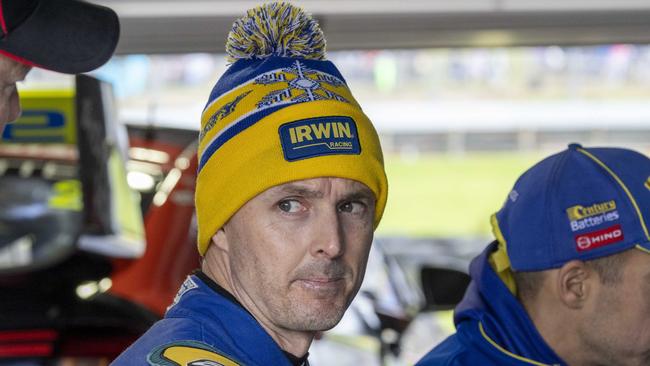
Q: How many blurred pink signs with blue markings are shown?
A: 0